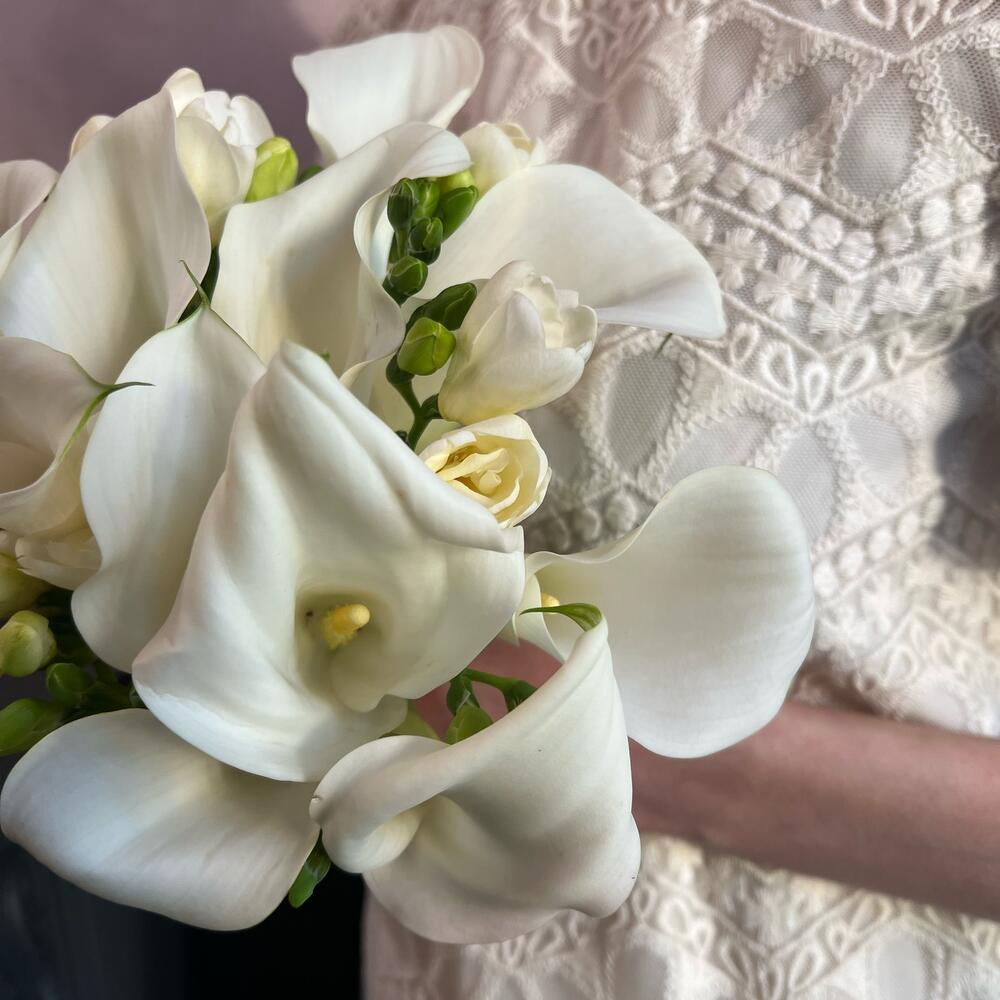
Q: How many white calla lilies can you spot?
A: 11